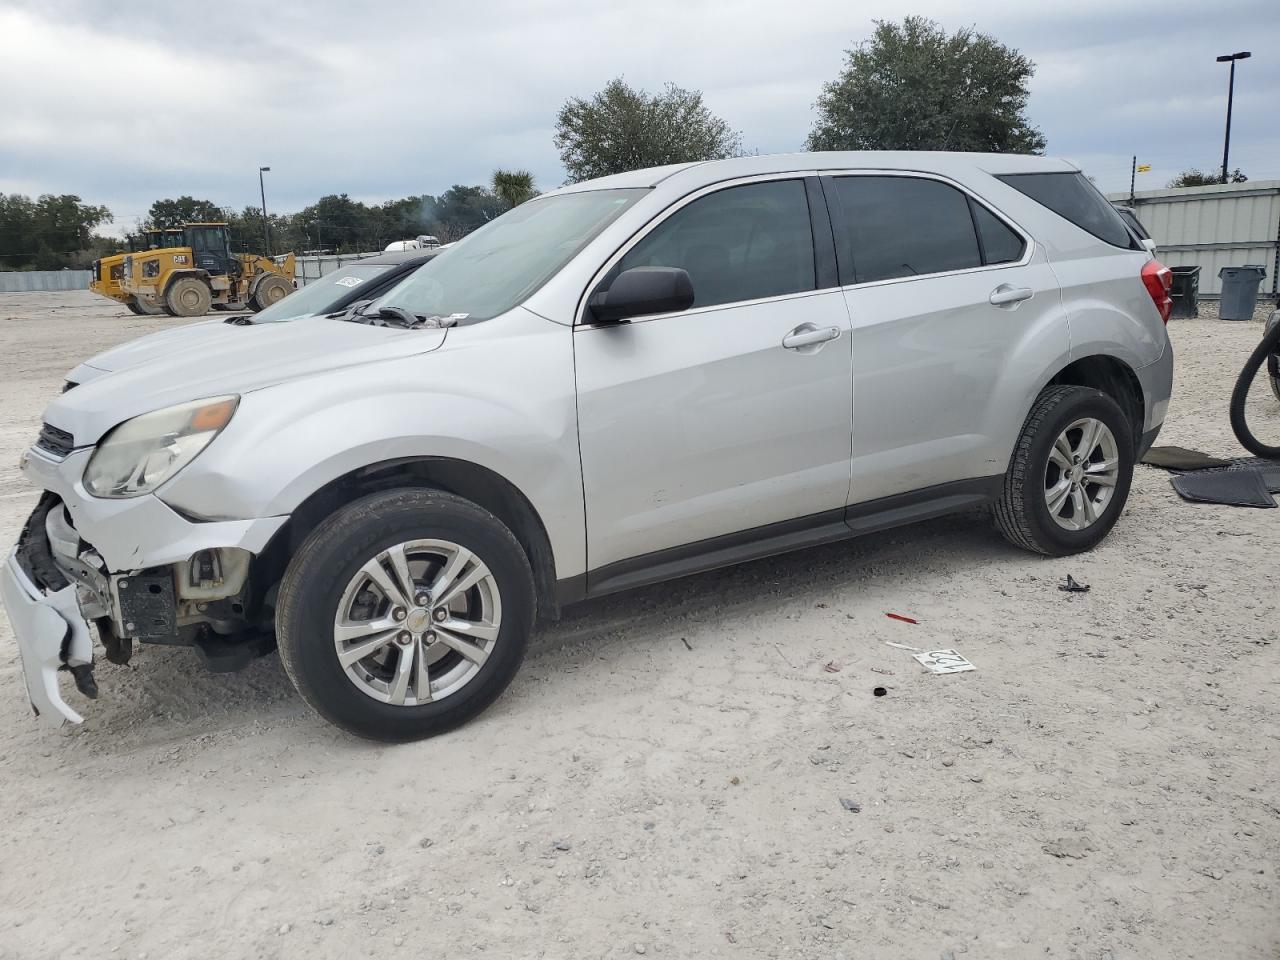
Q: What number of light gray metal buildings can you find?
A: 1